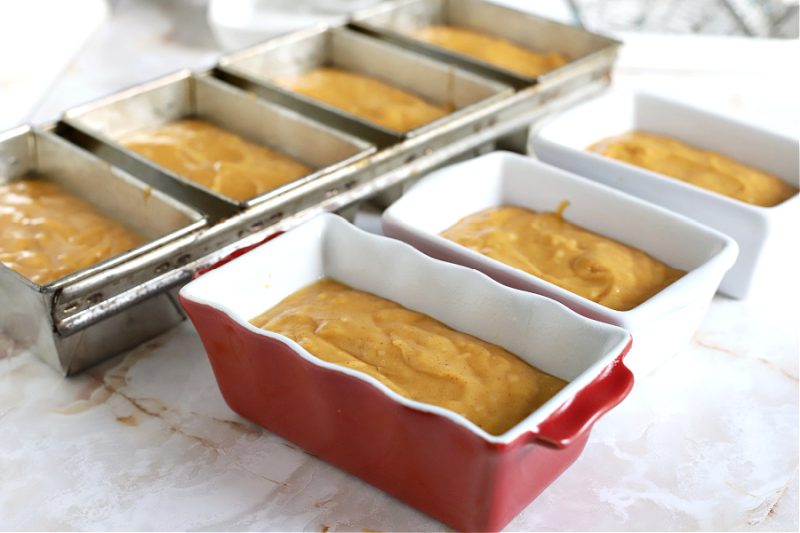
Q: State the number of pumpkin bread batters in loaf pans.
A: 7